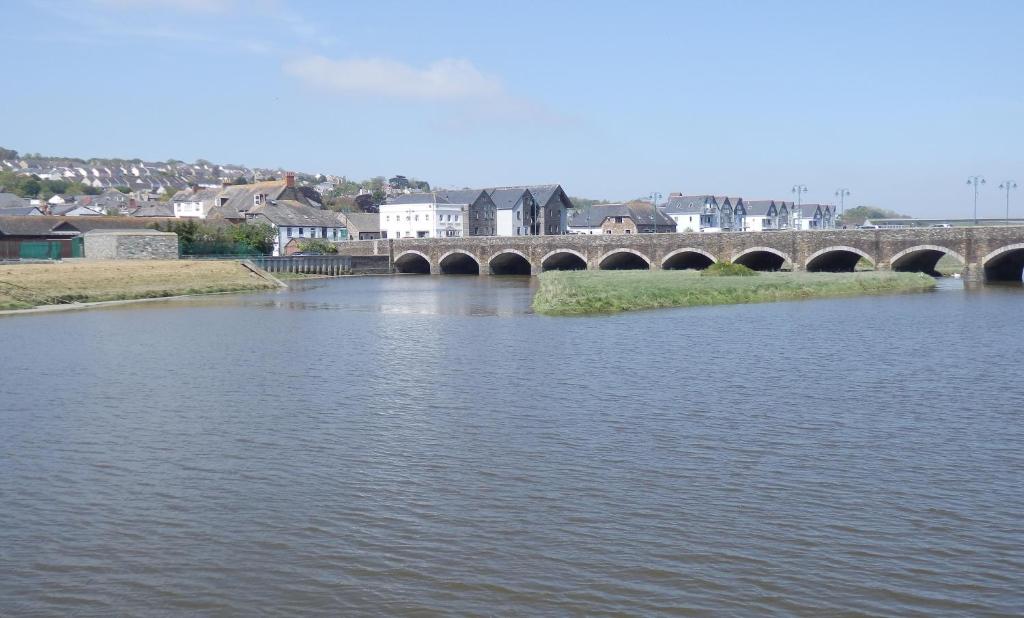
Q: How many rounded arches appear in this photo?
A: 10